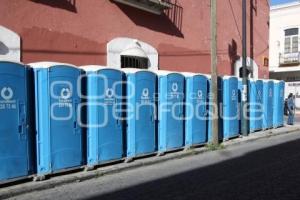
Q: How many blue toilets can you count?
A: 12